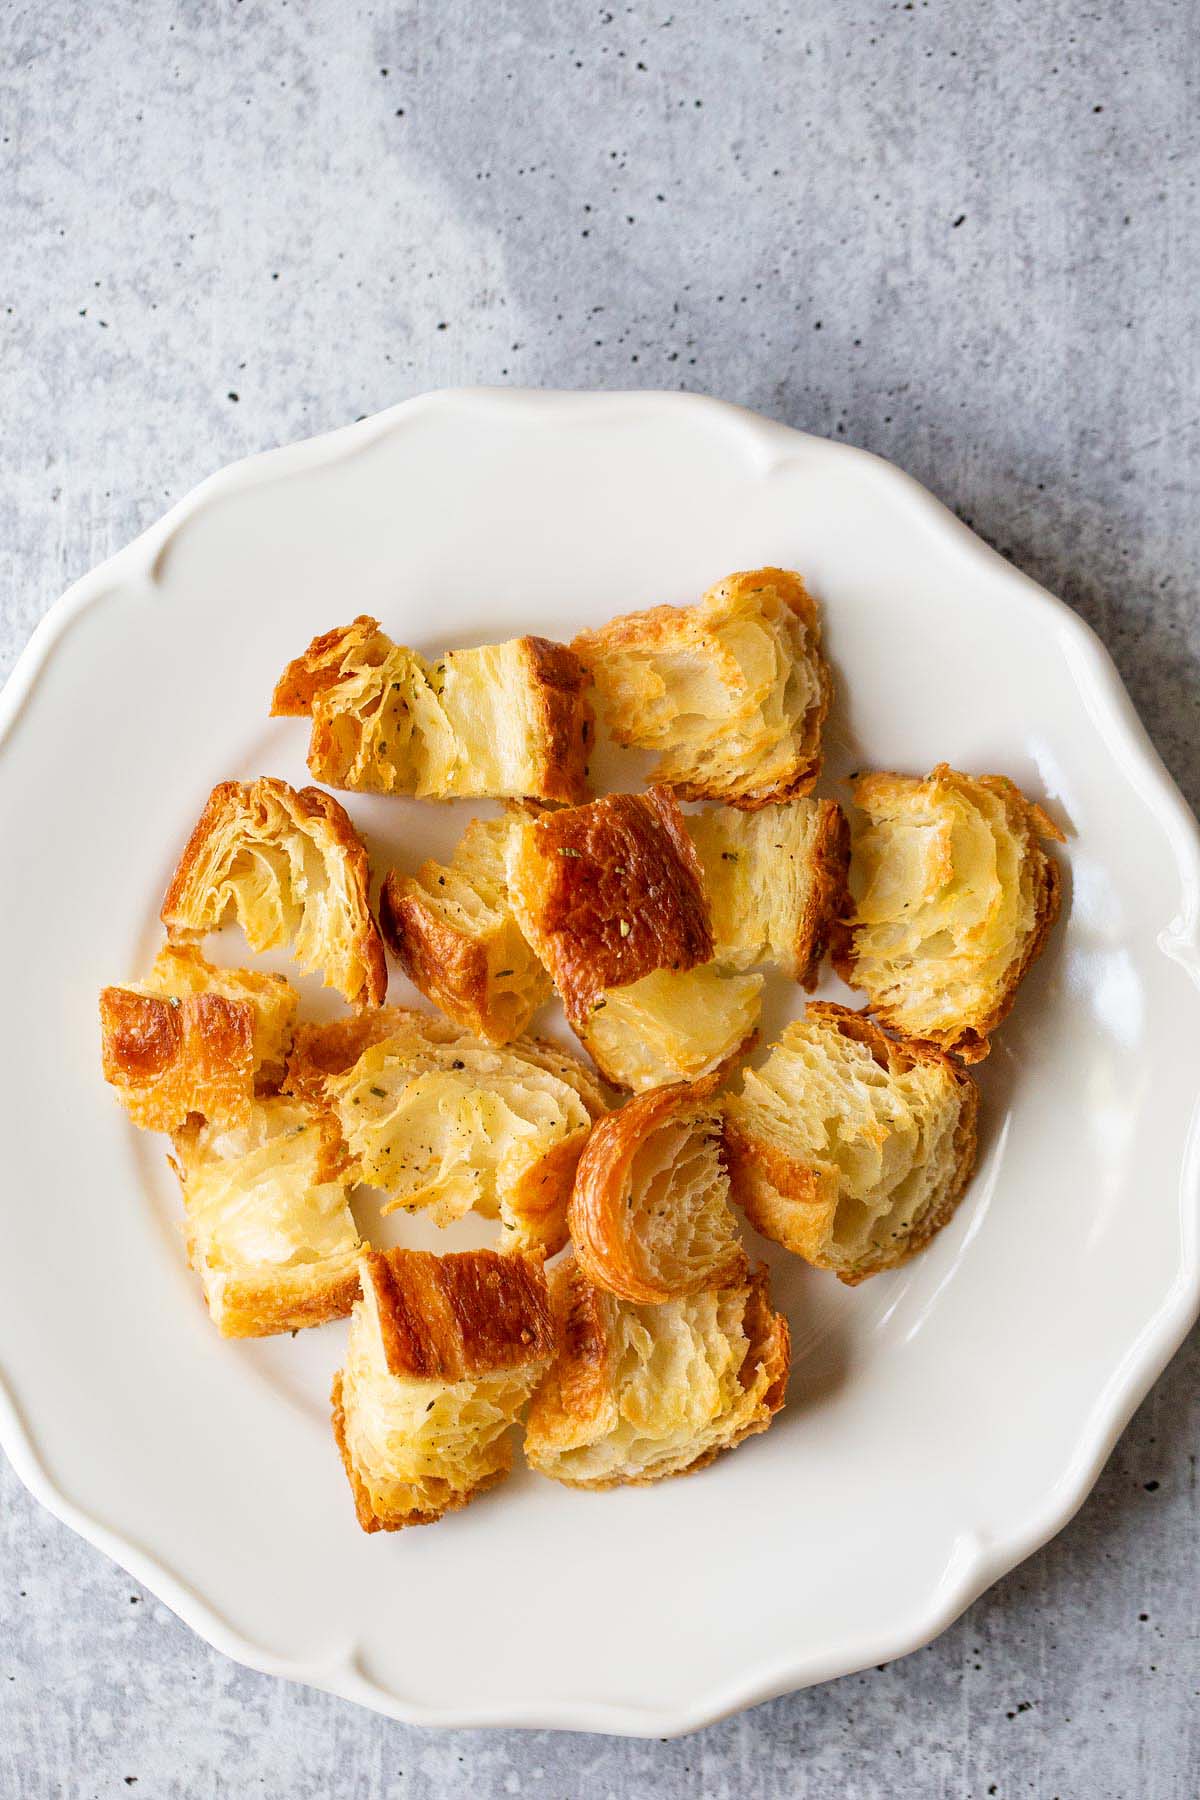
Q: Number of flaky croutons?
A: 14